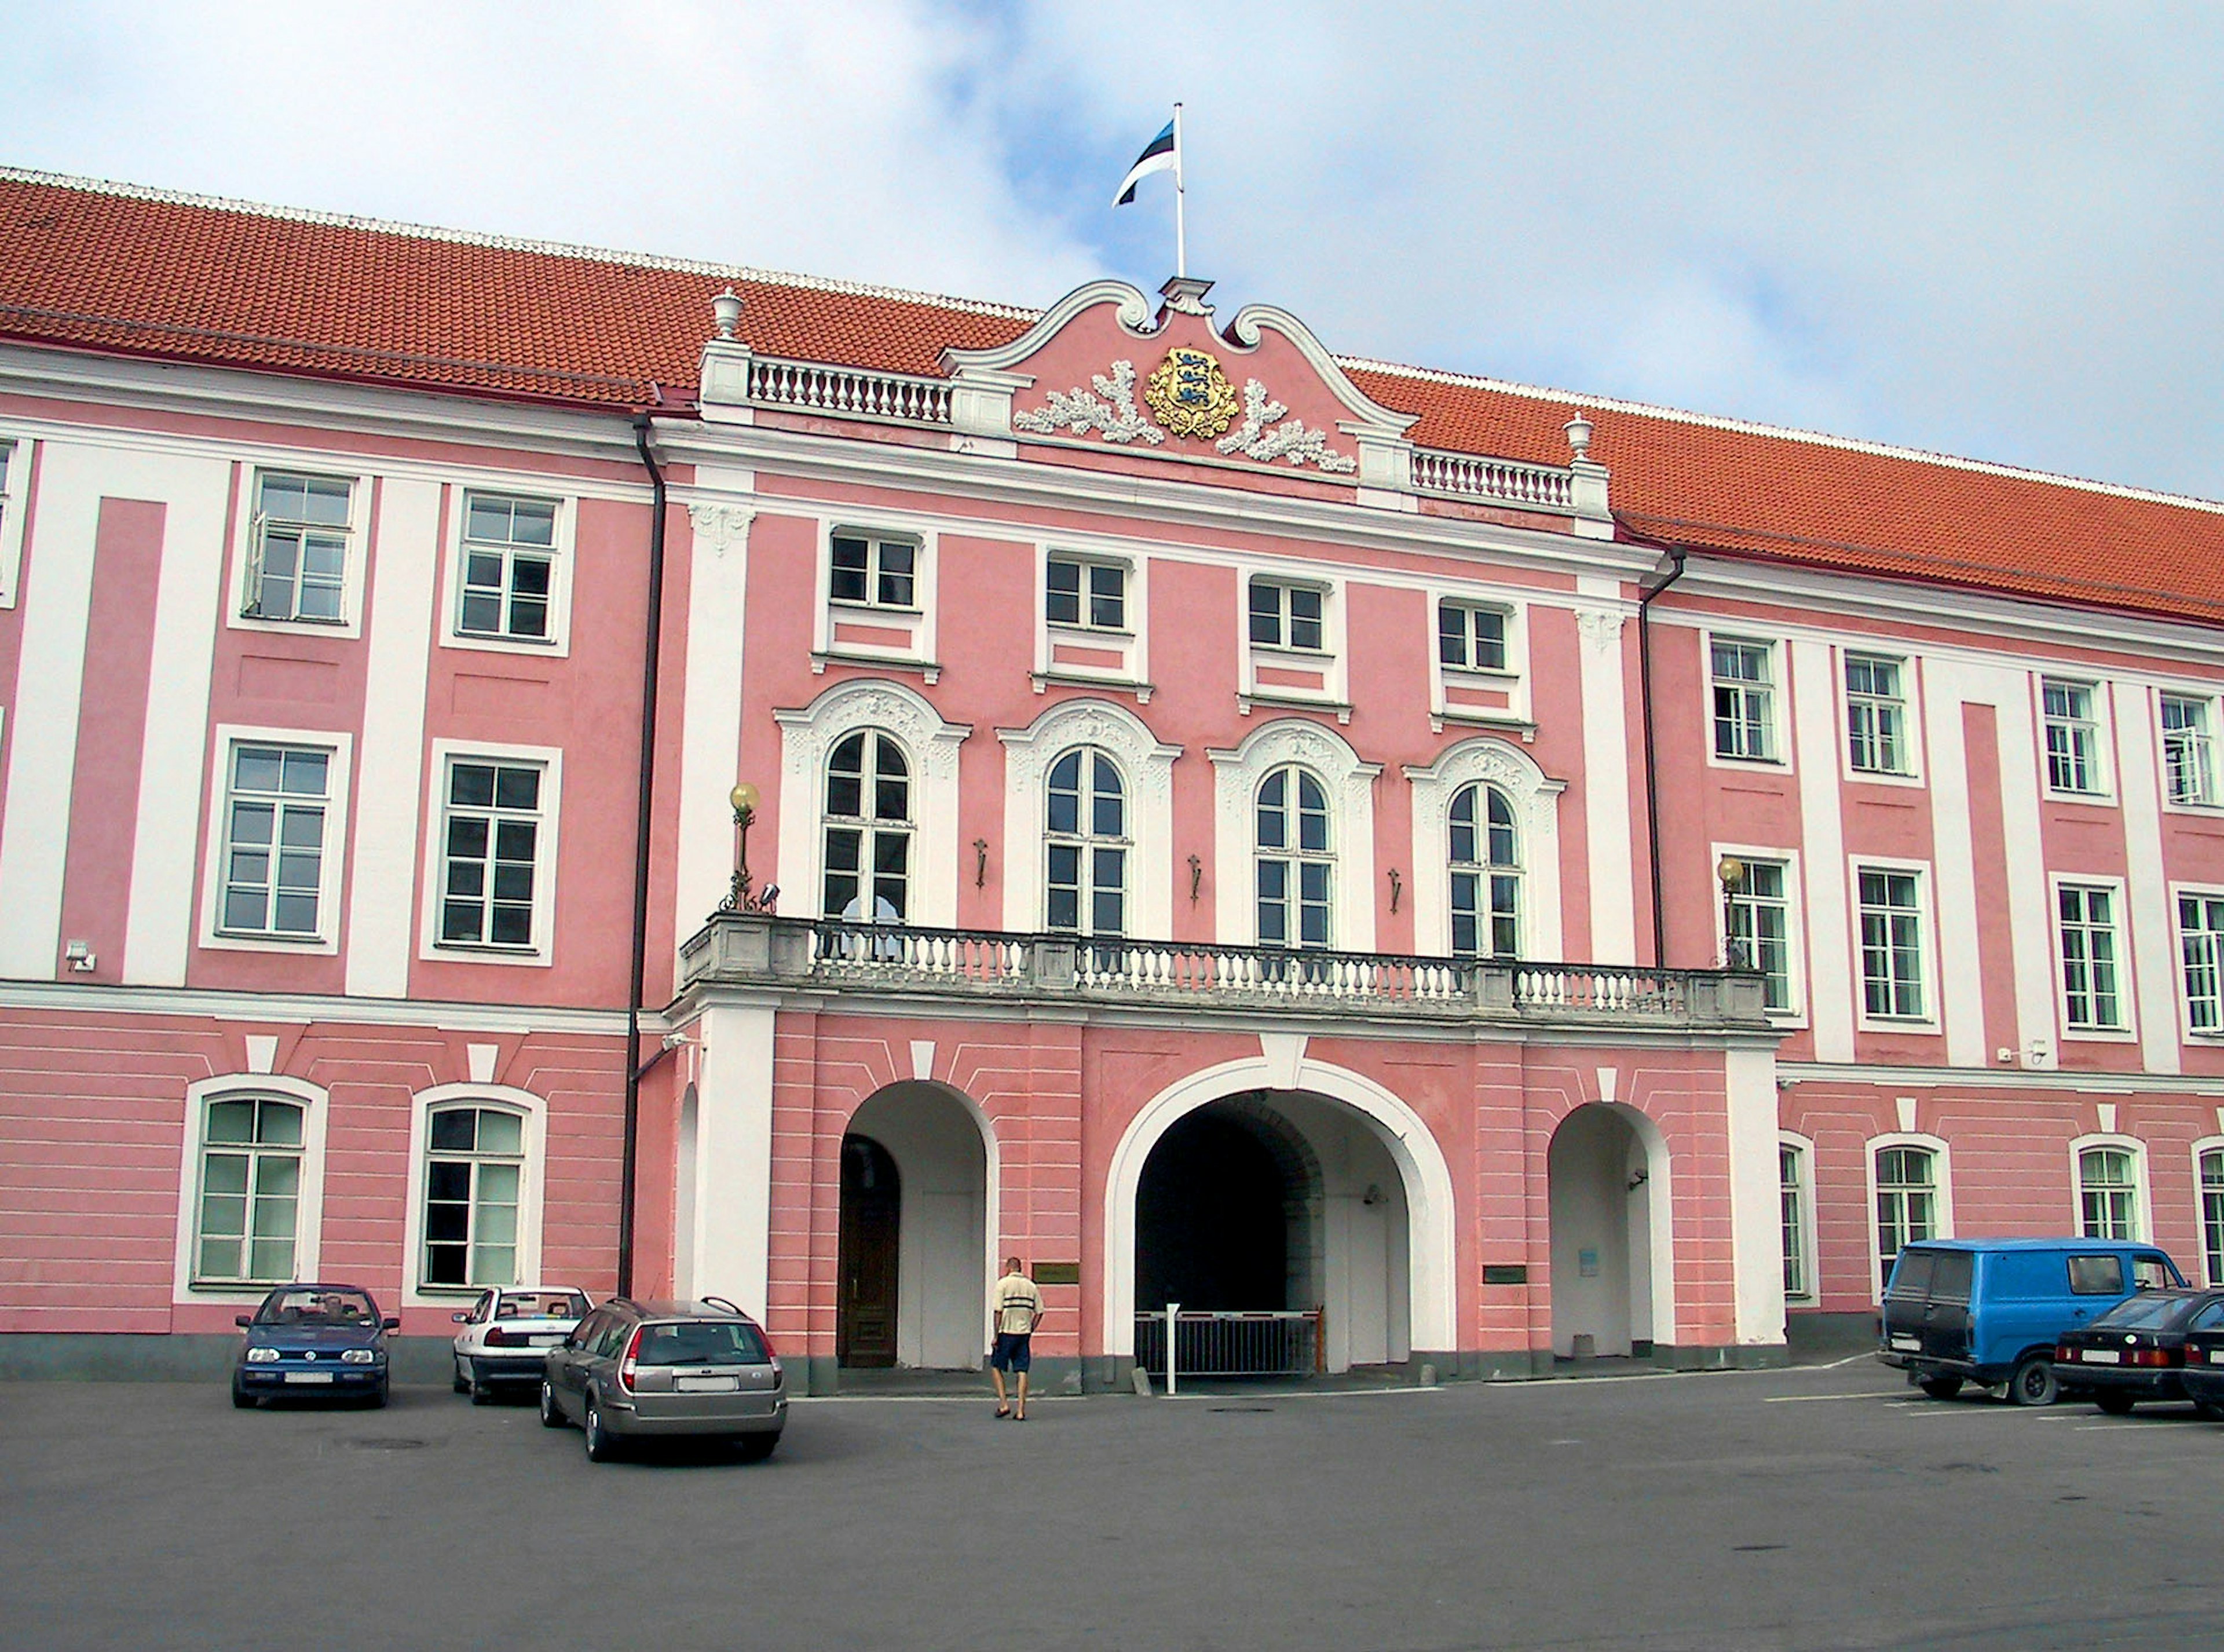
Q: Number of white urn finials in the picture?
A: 2